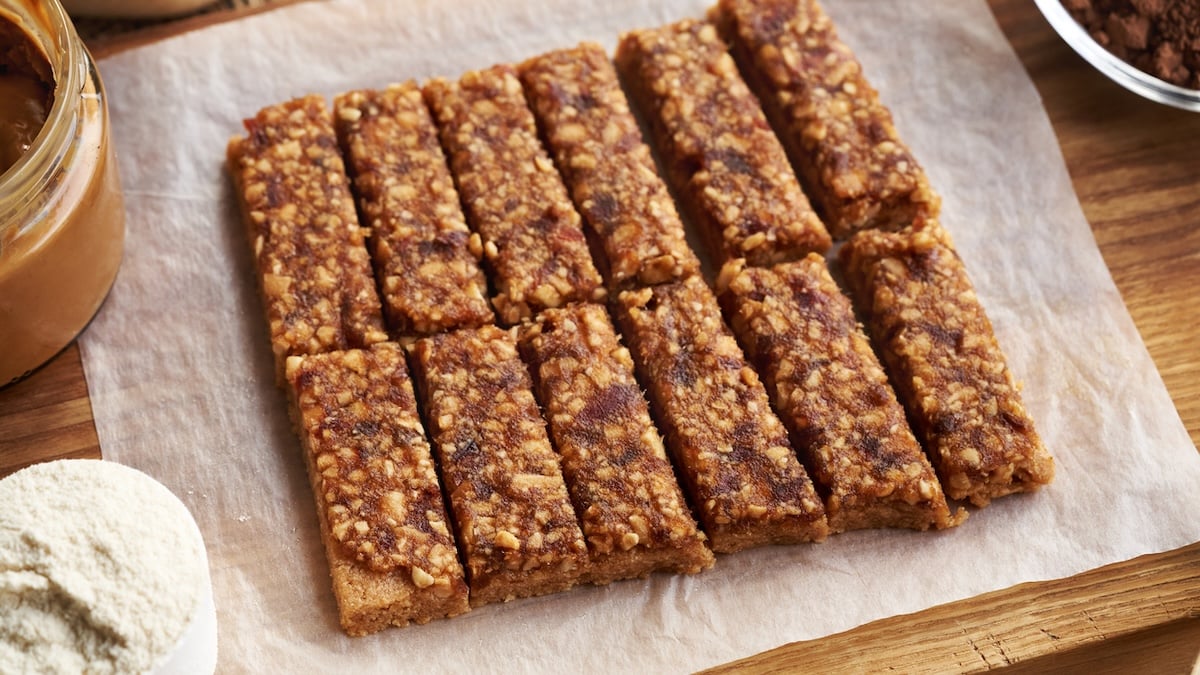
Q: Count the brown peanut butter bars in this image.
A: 12